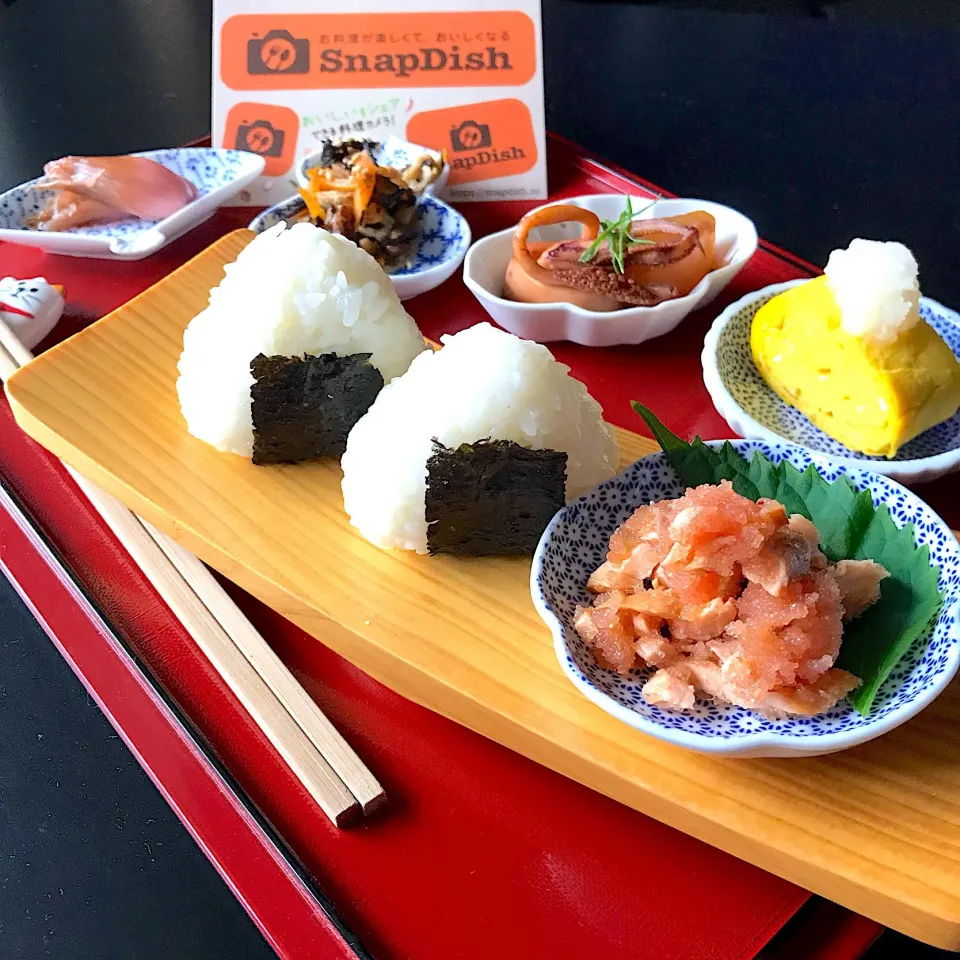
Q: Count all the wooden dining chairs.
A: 0